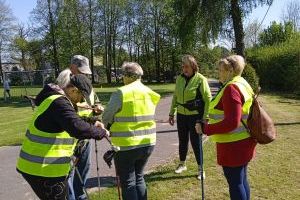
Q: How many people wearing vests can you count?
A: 4